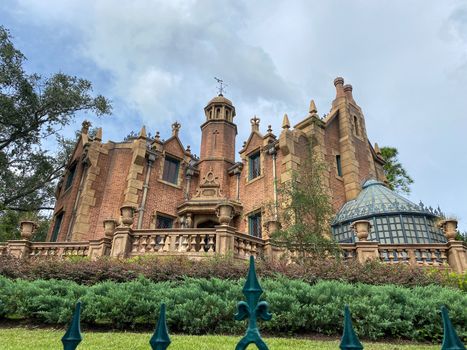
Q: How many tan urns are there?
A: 7